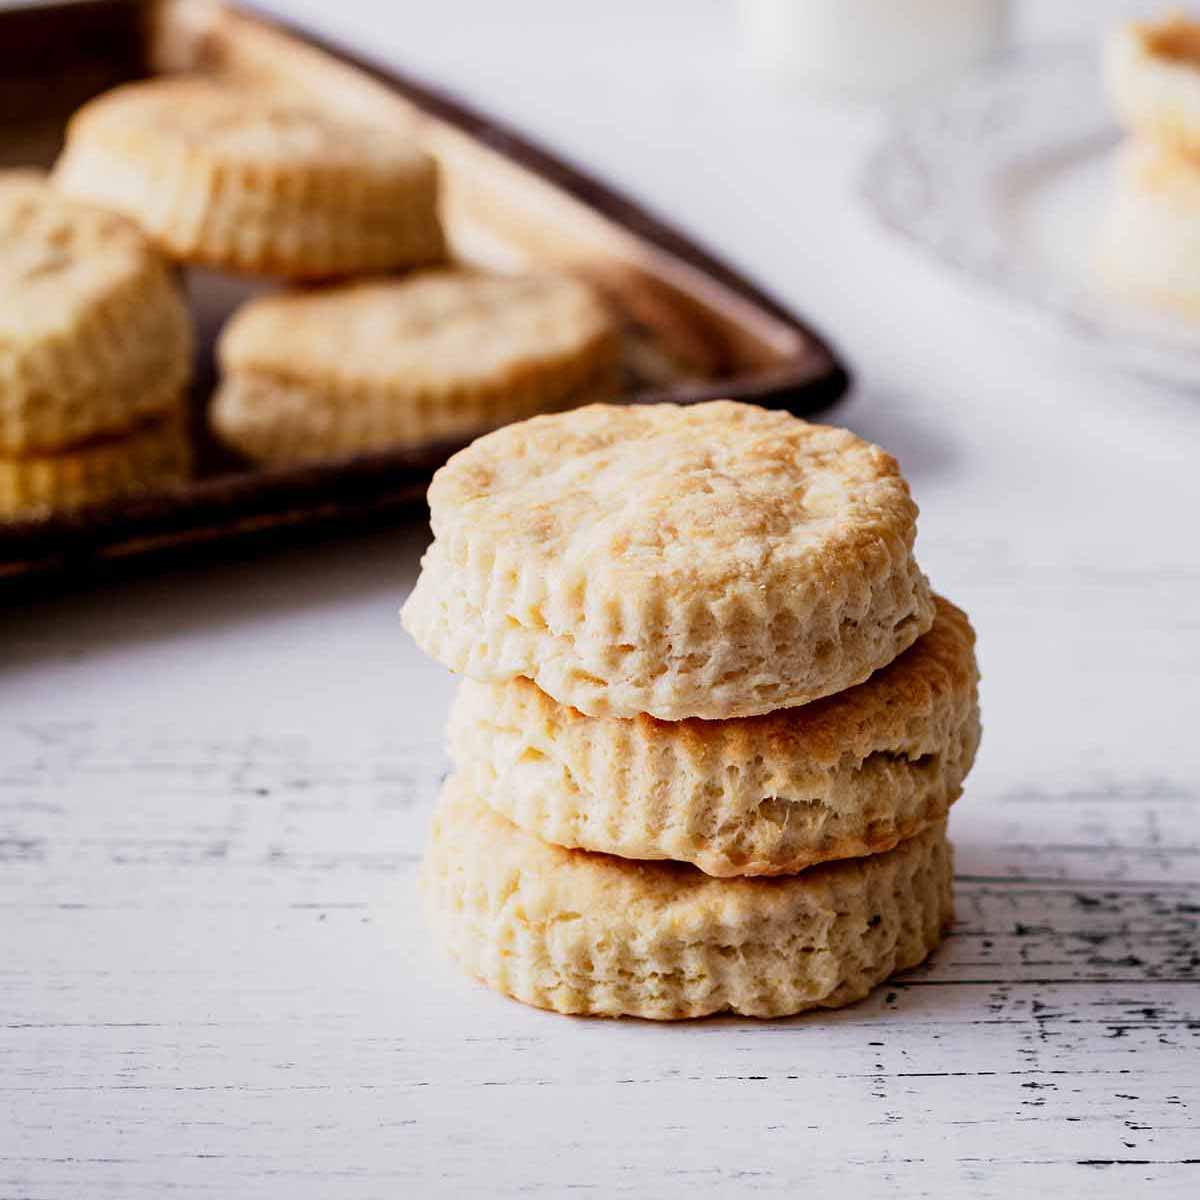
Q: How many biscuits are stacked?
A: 3